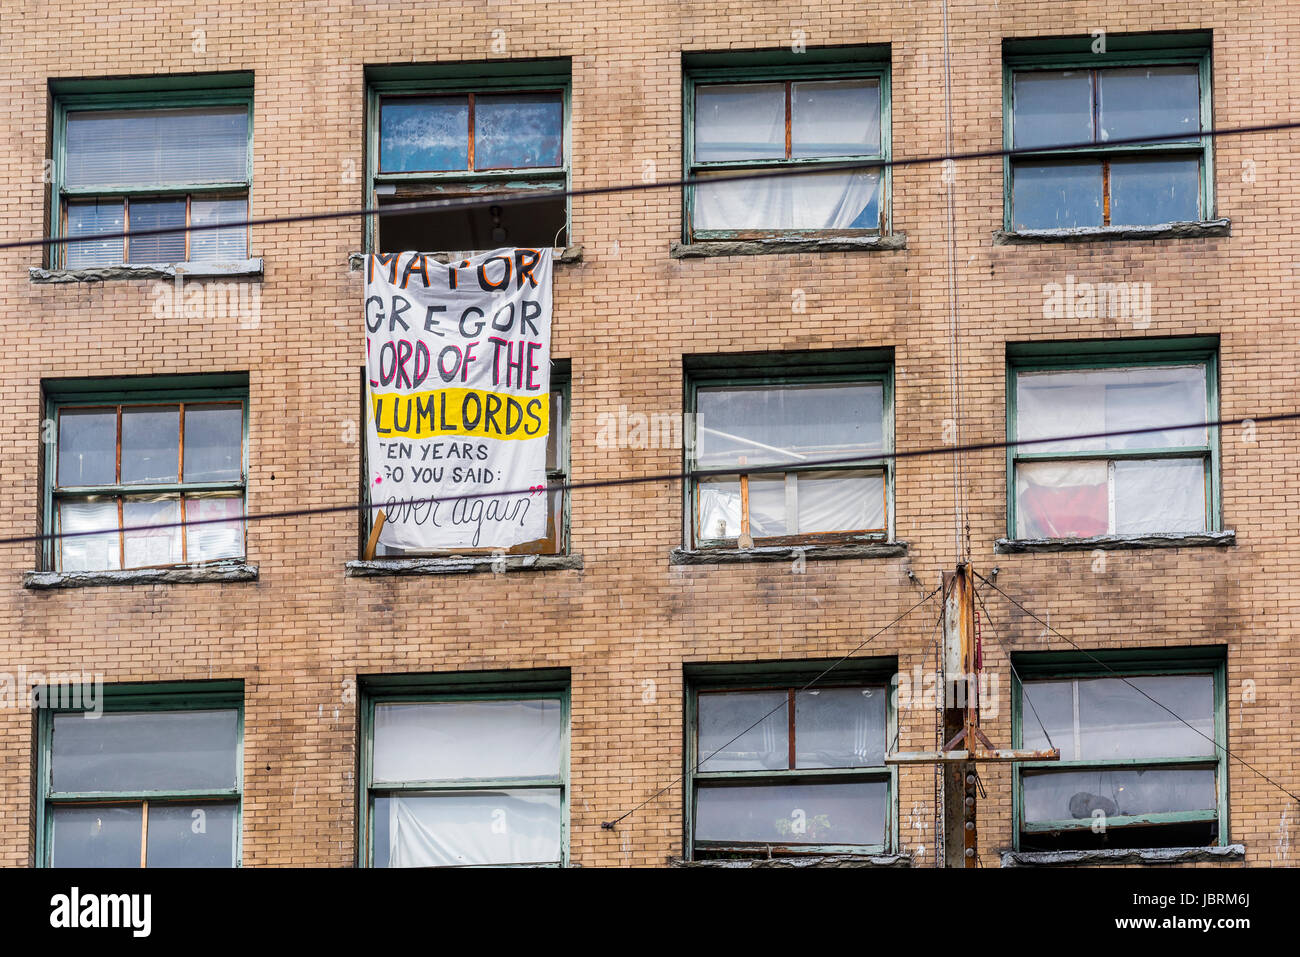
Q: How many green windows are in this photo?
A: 12